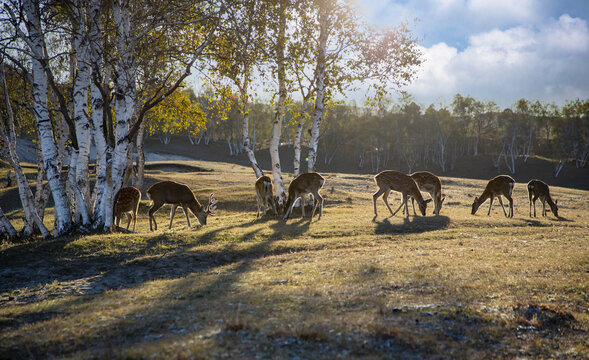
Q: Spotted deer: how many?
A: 8